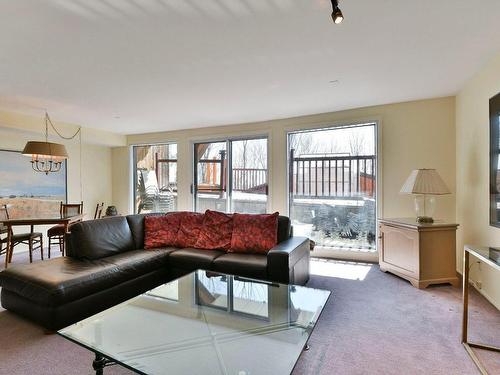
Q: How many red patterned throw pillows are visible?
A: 4